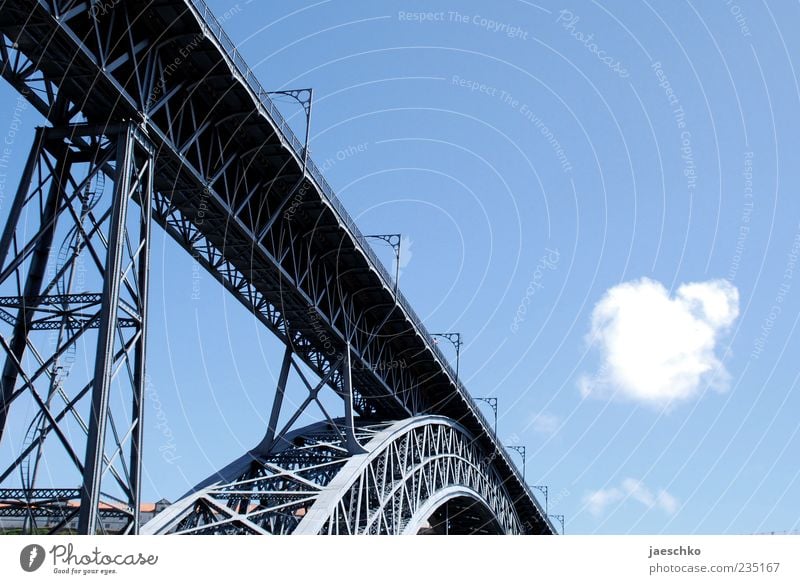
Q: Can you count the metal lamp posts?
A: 7